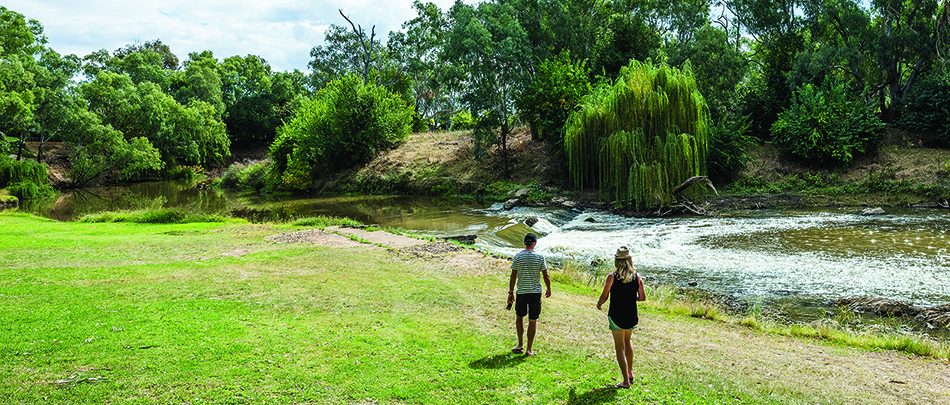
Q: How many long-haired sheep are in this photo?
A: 0